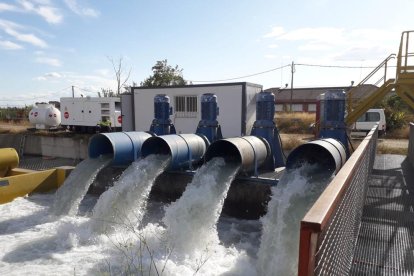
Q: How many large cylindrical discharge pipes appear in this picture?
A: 4